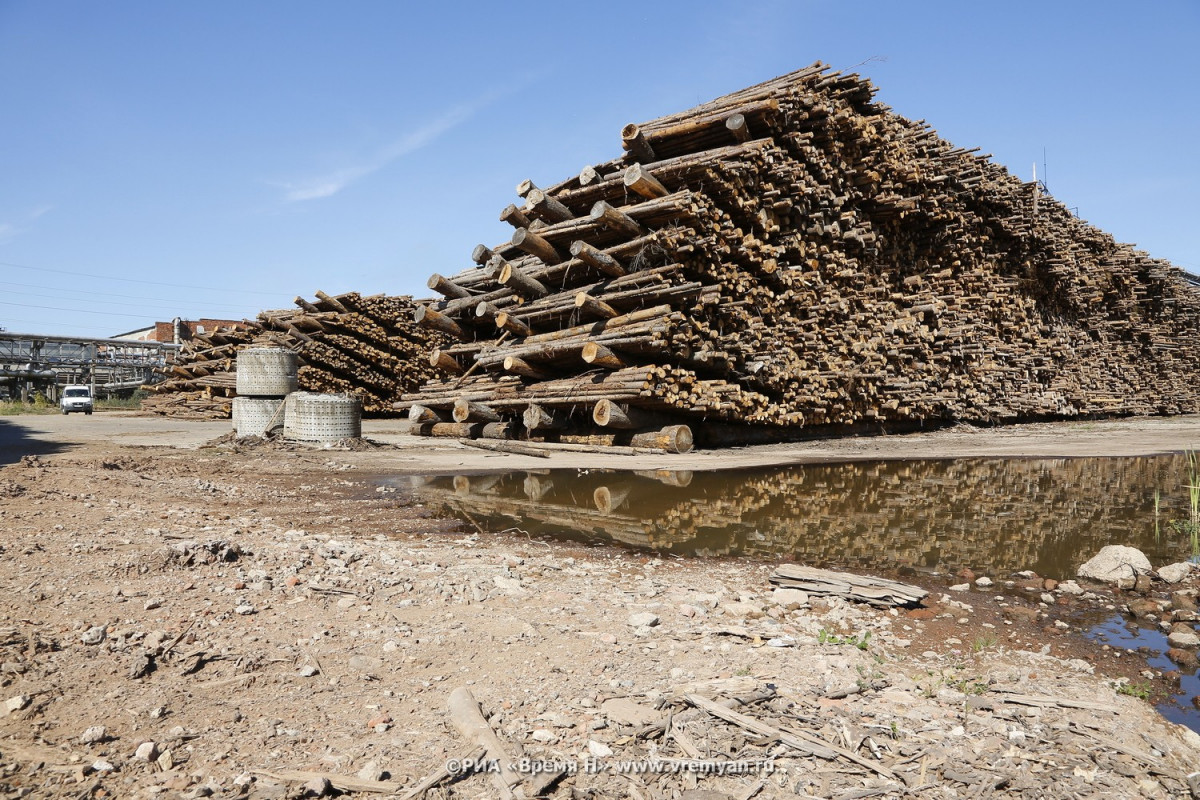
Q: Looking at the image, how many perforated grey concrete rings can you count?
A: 3